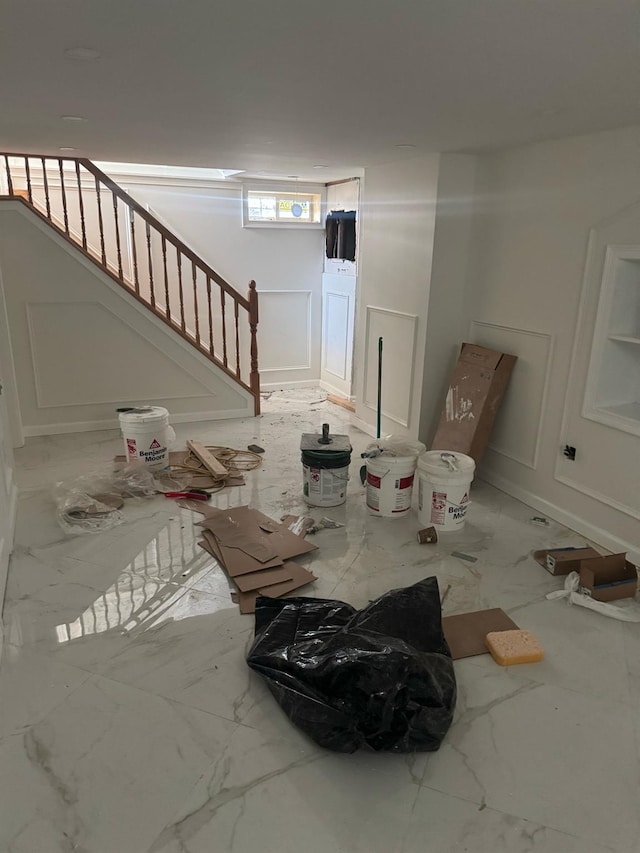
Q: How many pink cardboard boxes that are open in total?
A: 0